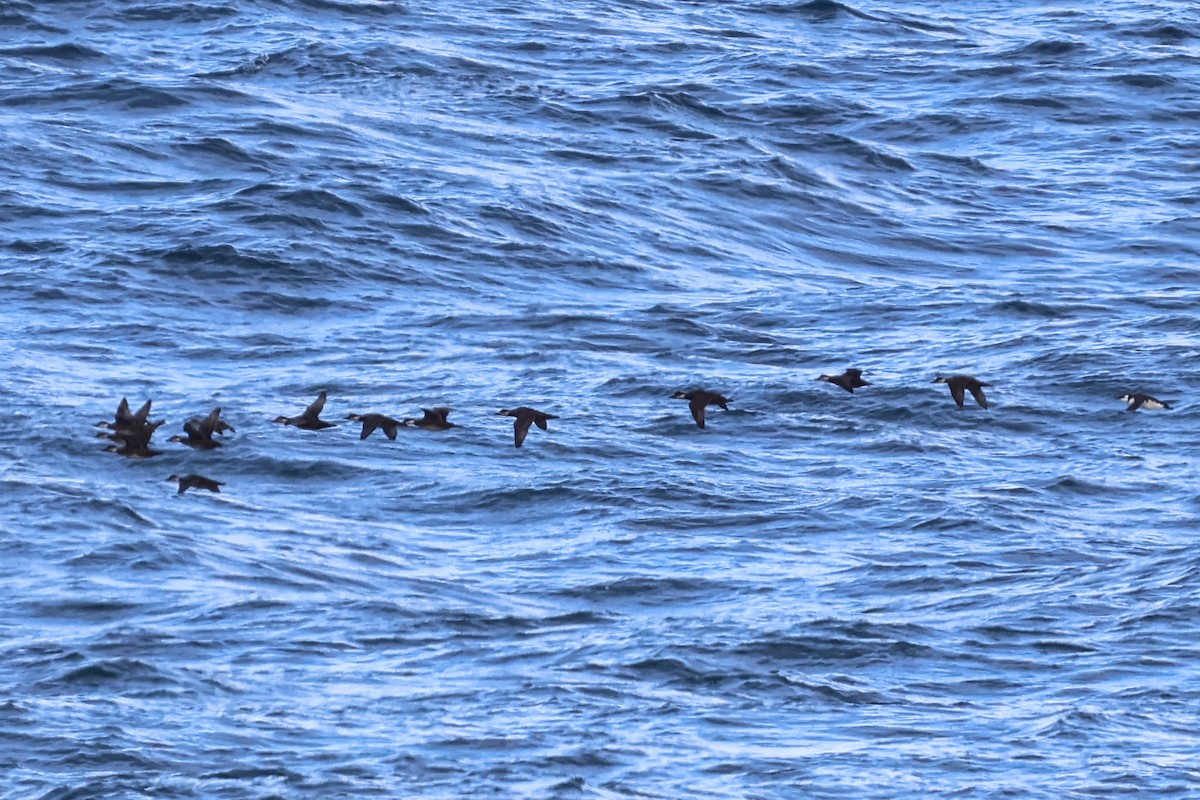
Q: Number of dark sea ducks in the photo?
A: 13